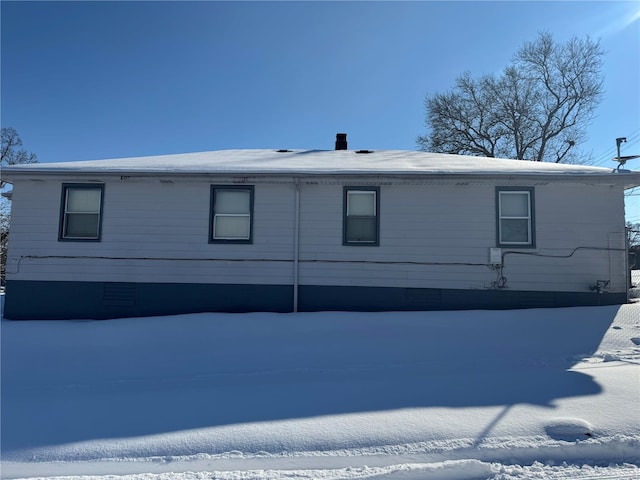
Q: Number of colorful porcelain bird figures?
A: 0